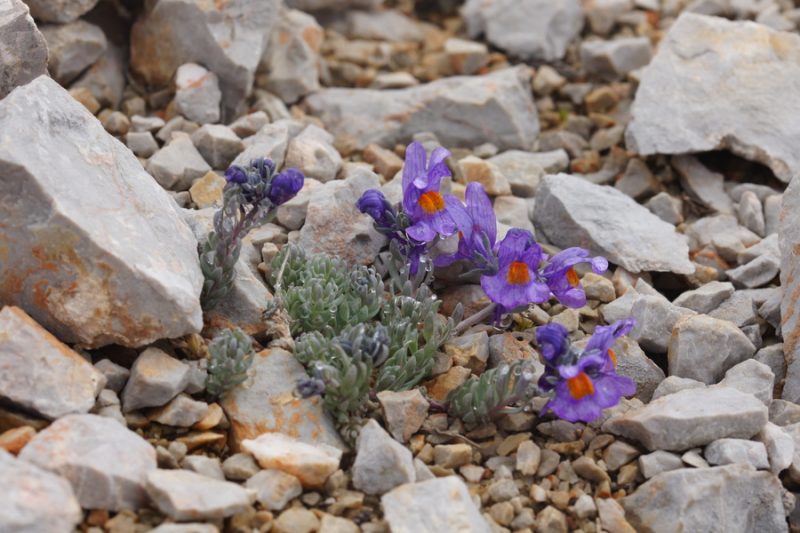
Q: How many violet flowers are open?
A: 6